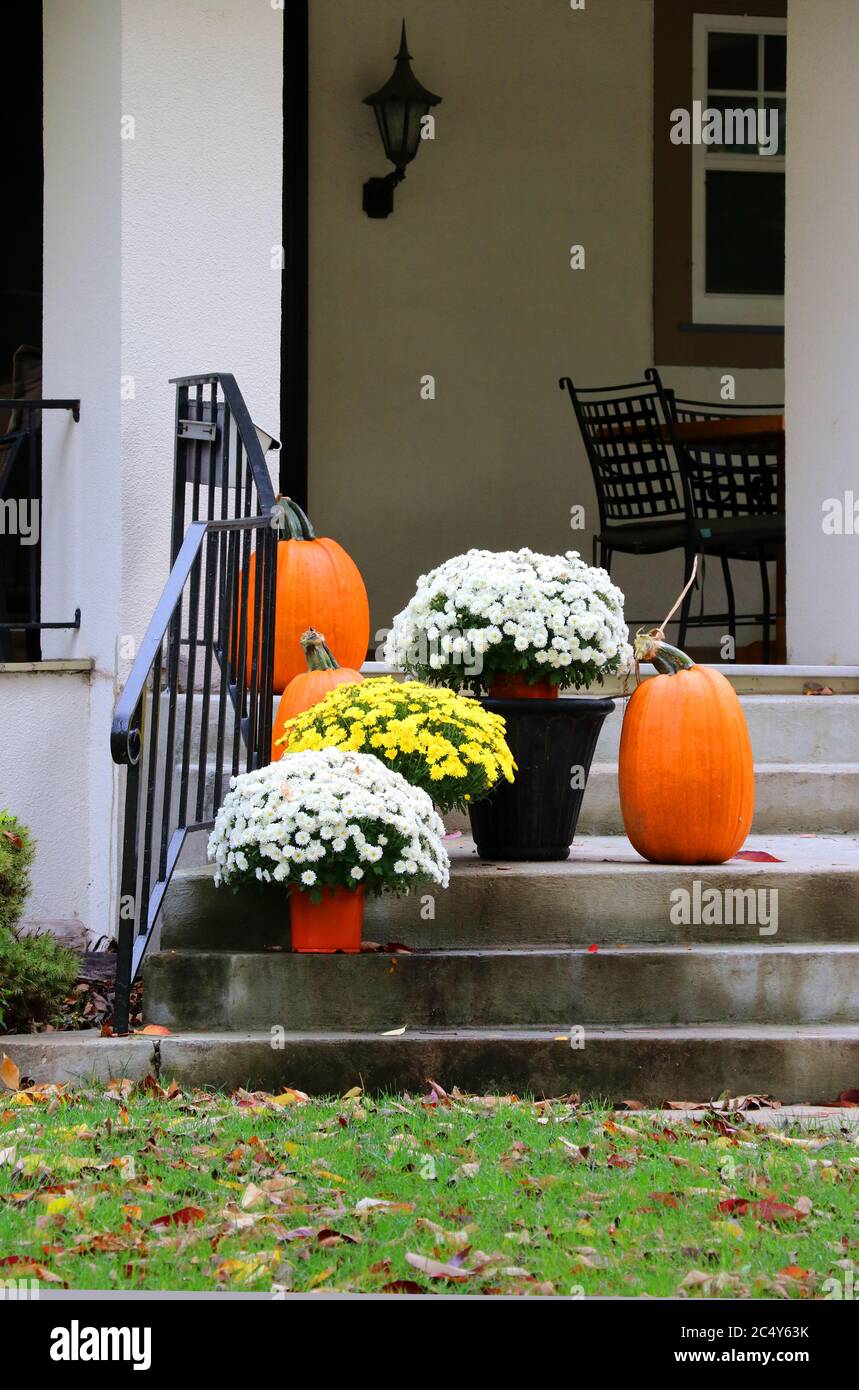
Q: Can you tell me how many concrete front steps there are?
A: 5